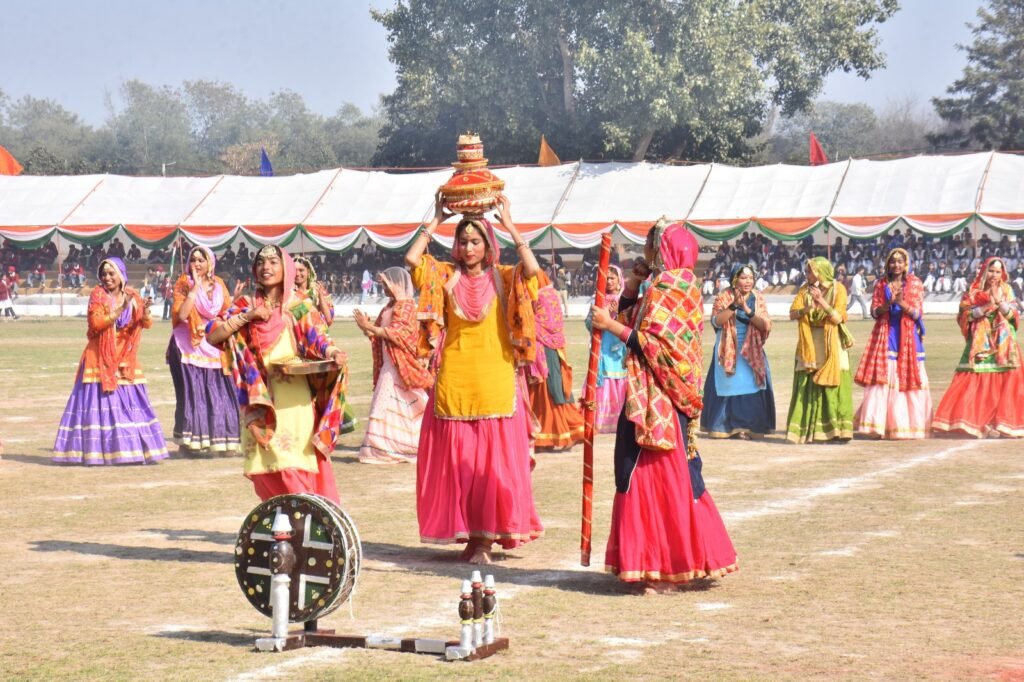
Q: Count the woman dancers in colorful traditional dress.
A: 13